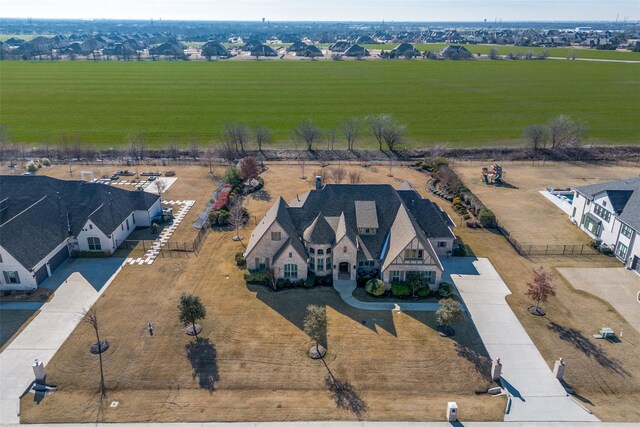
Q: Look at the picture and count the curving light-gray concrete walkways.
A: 1